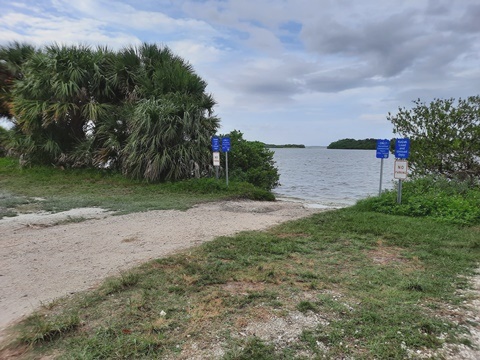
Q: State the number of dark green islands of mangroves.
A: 2